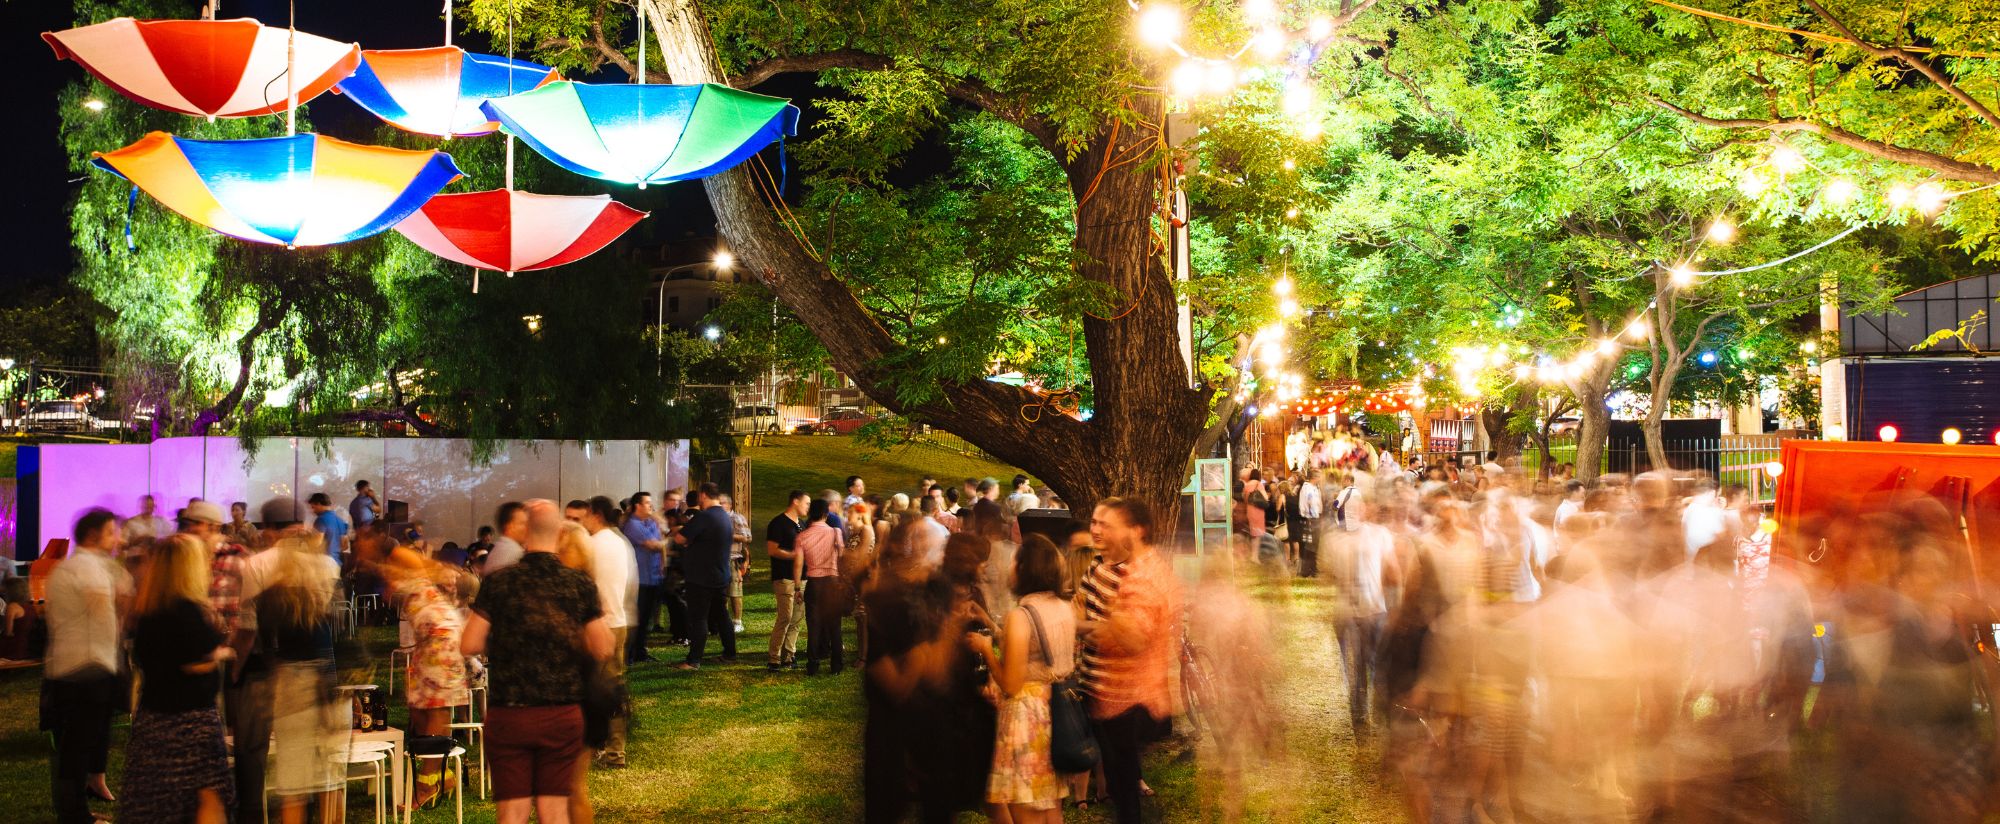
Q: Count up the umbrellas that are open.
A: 5